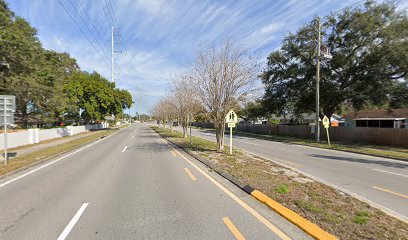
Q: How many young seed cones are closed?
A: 0